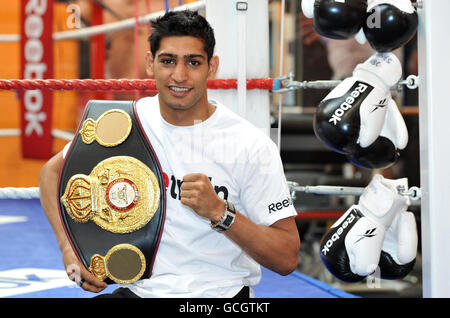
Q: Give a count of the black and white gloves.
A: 6